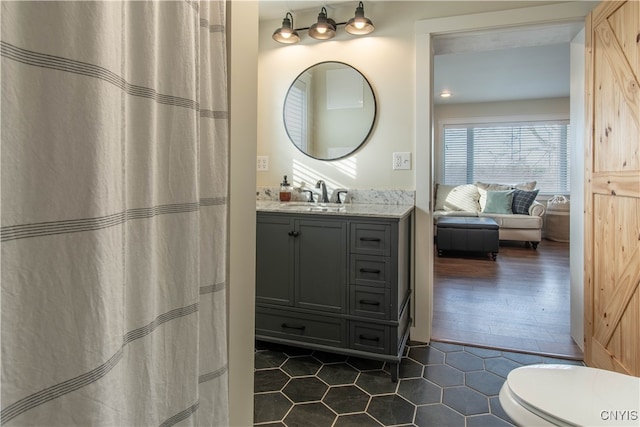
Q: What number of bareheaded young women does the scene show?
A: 0